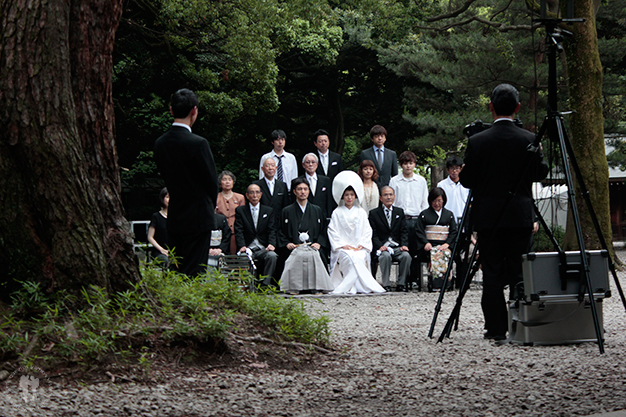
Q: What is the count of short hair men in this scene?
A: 12